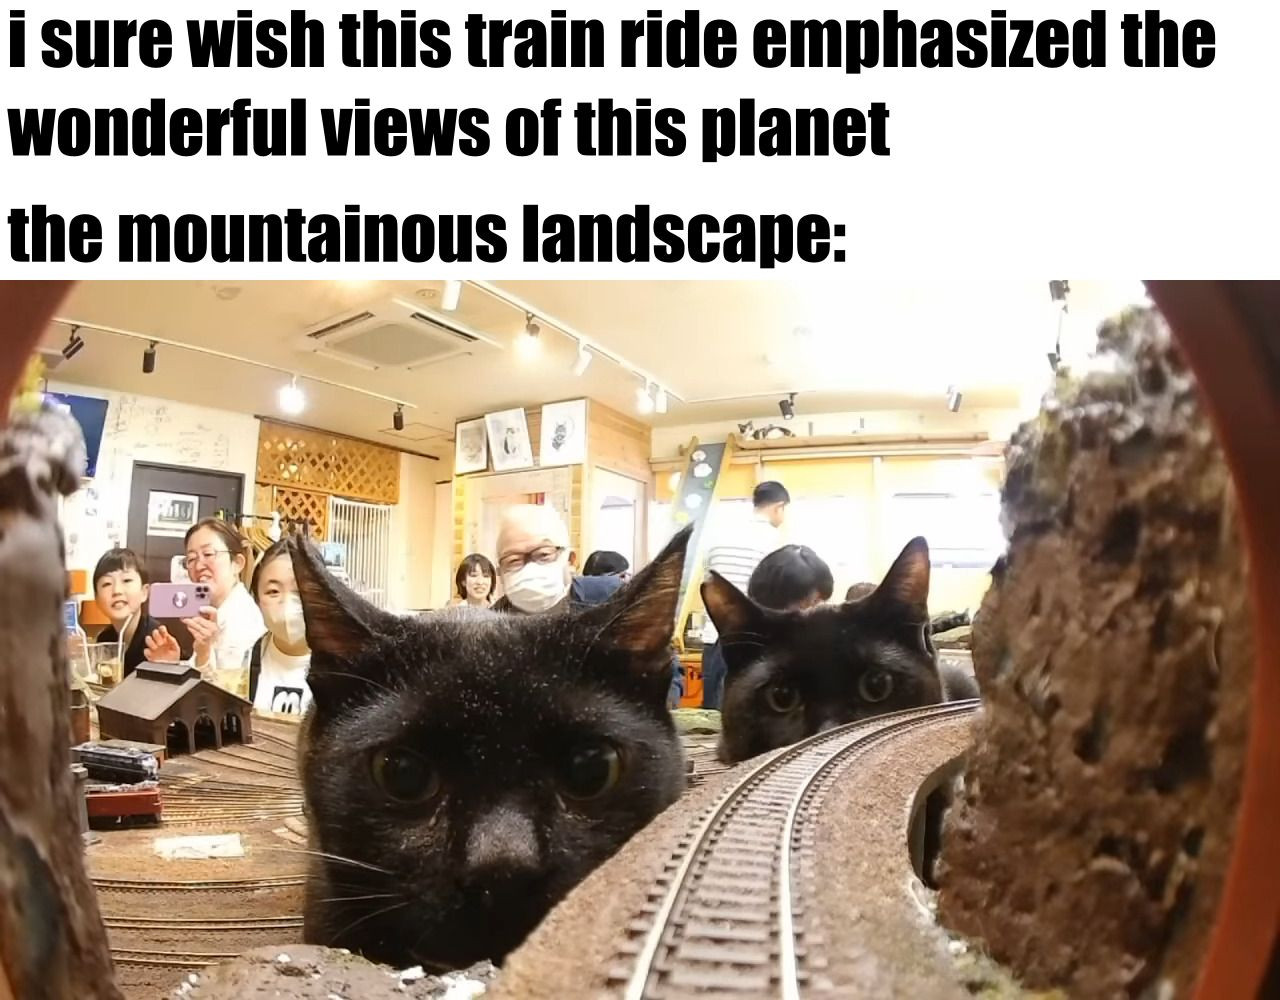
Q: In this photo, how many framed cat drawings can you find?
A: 3